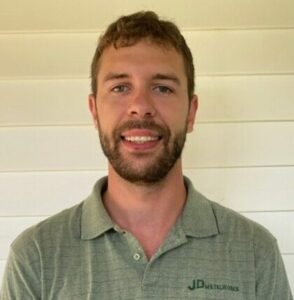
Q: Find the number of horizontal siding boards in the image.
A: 7